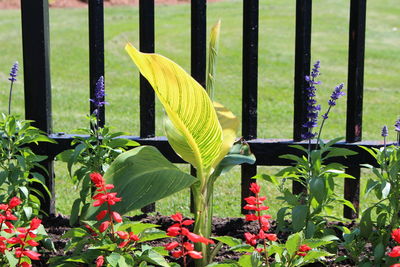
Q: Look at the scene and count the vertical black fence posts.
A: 7